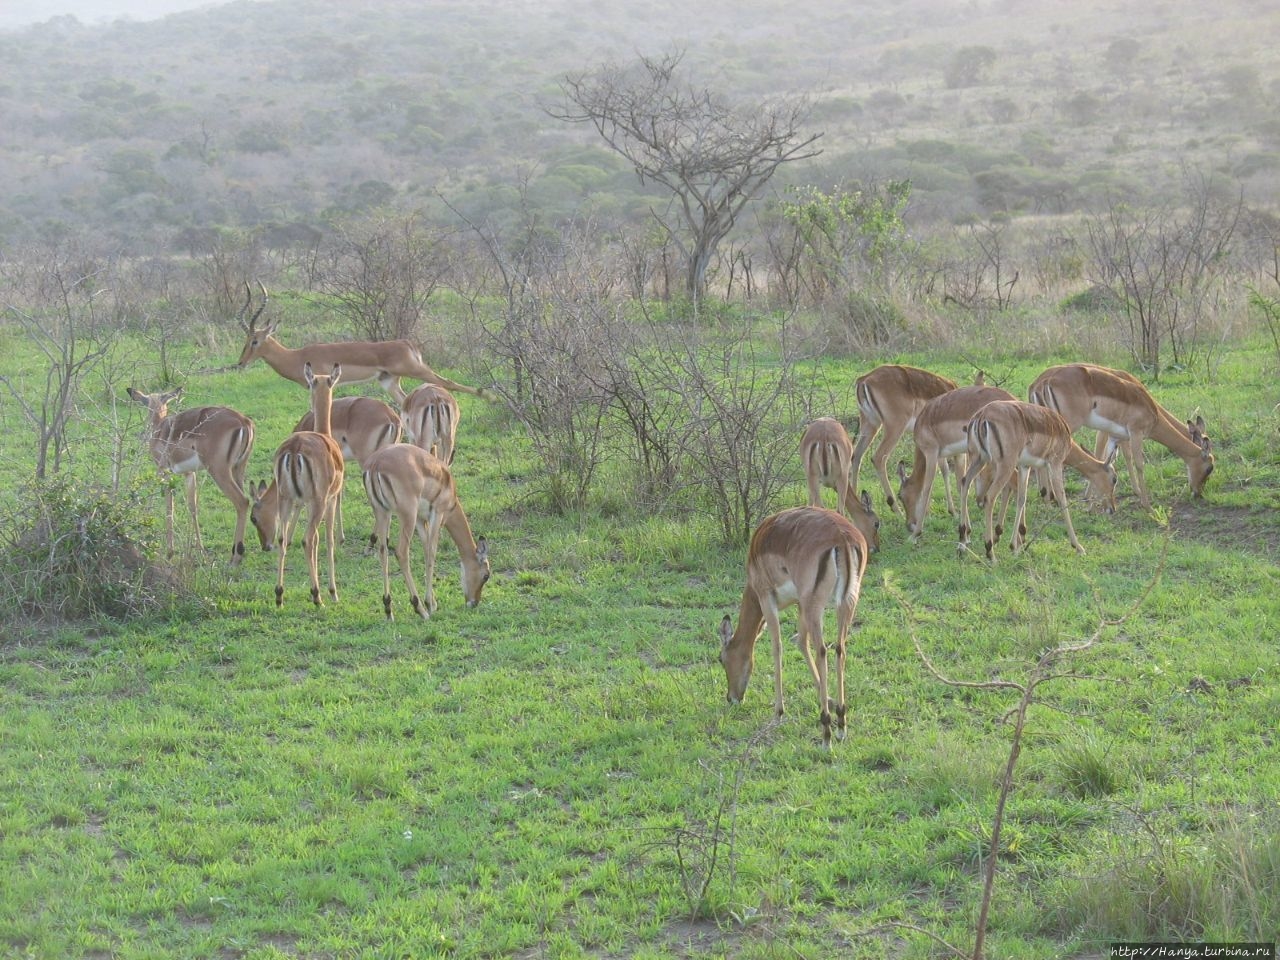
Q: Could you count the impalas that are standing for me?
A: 12